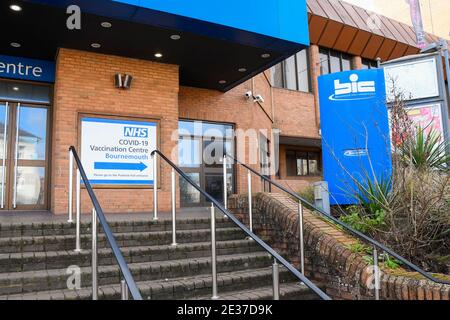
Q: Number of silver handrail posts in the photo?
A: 12